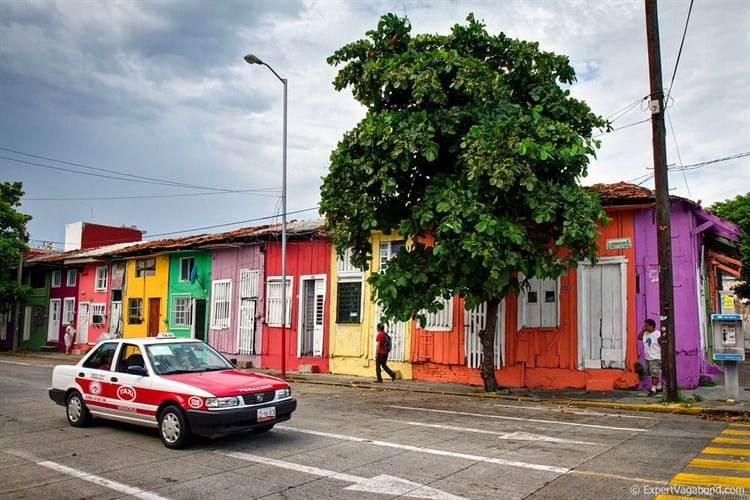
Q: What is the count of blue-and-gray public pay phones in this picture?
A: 1